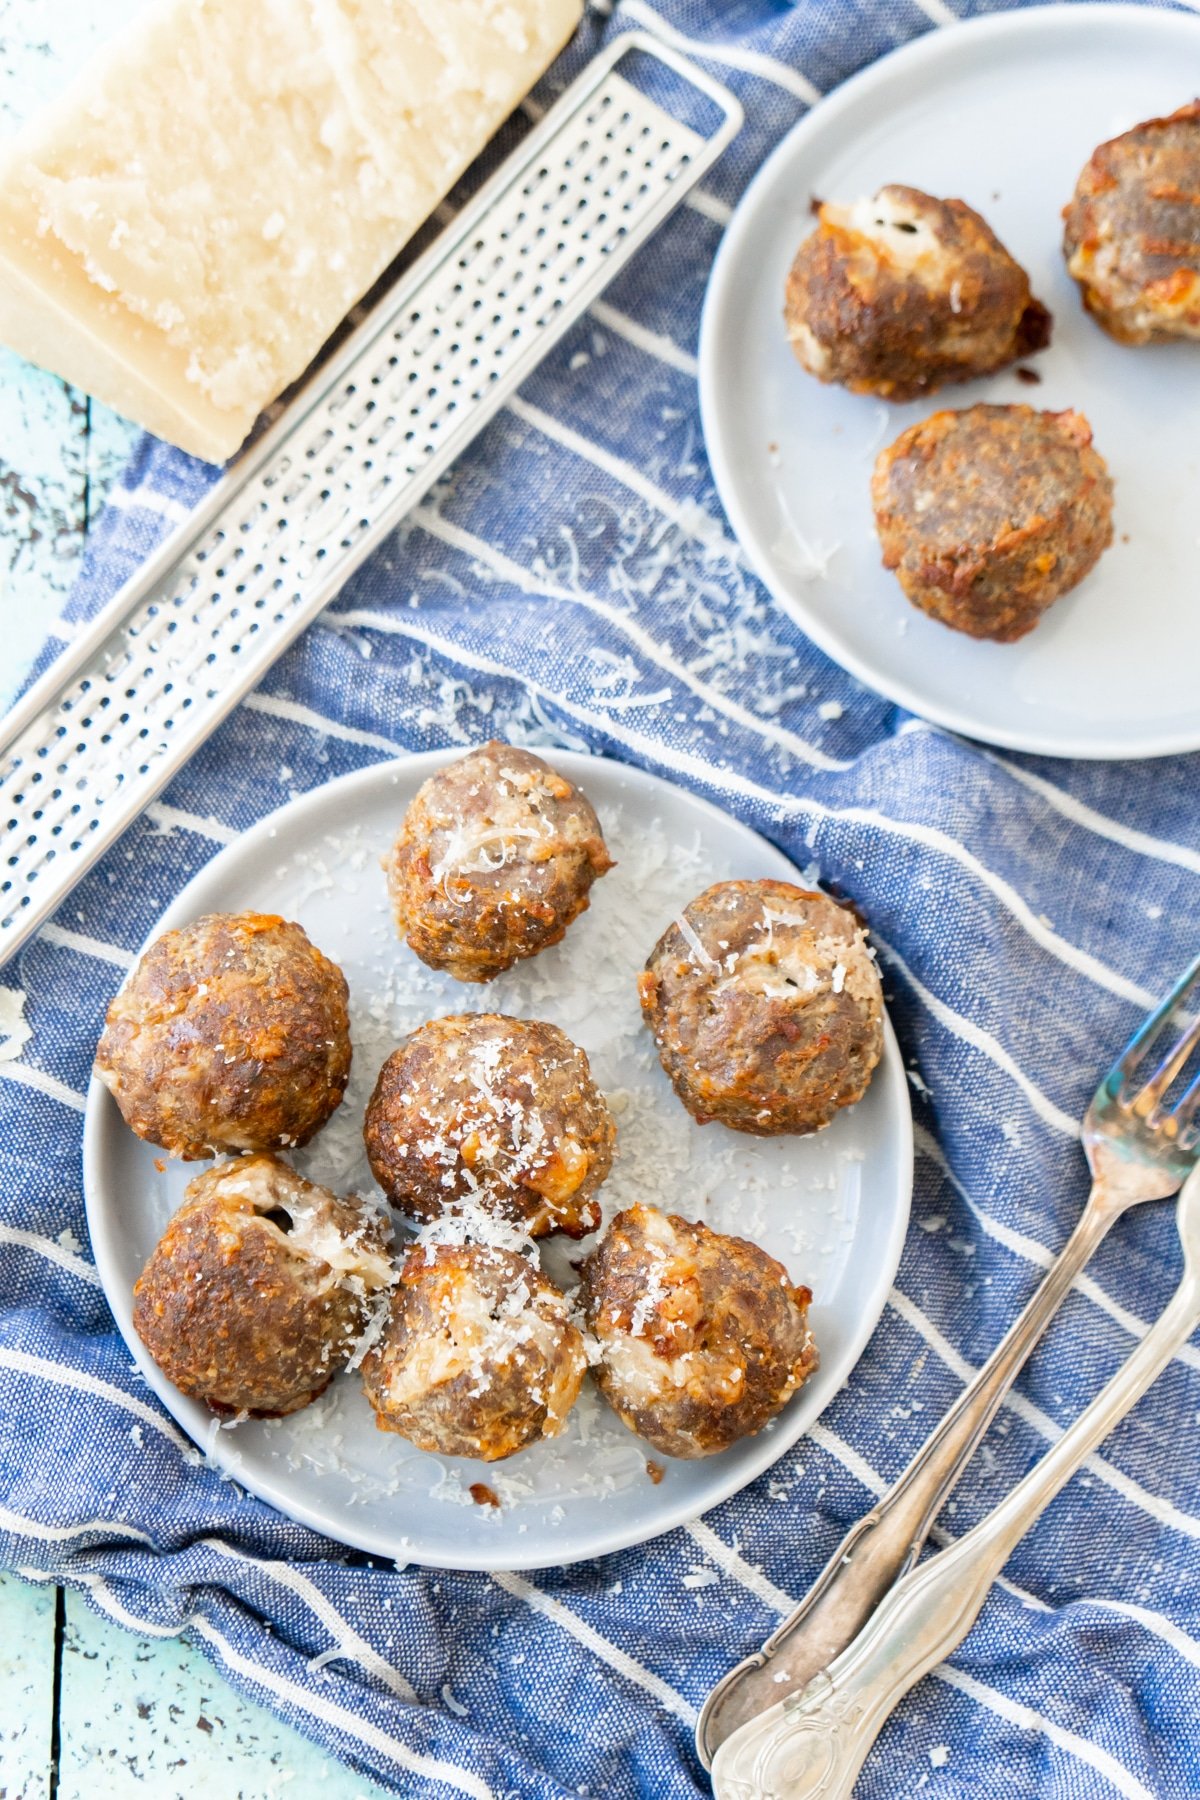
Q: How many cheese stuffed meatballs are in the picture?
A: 10